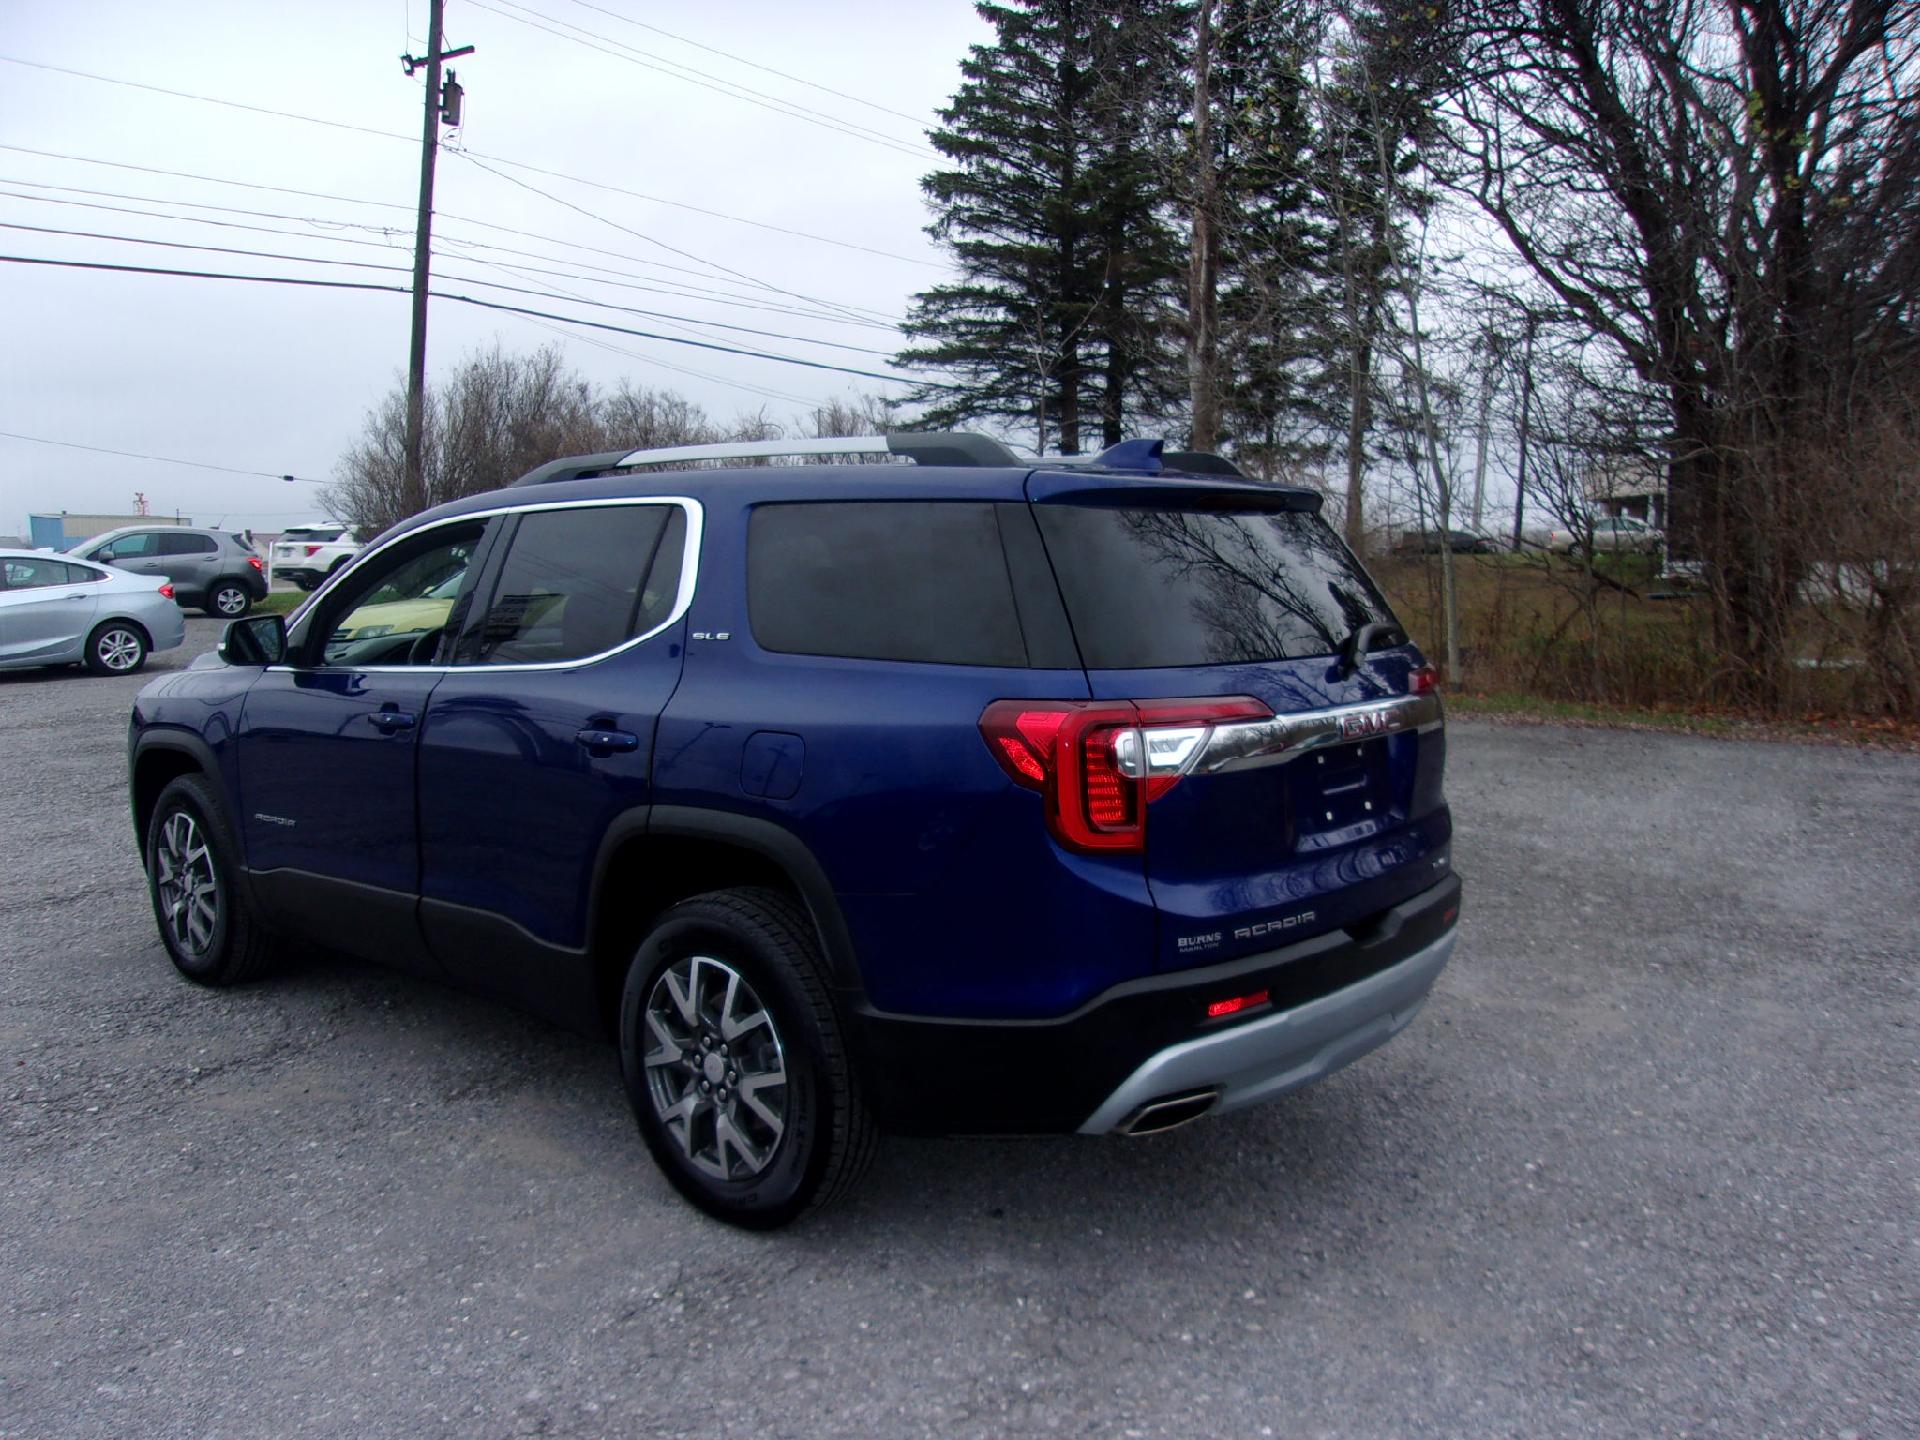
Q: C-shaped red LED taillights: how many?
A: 1